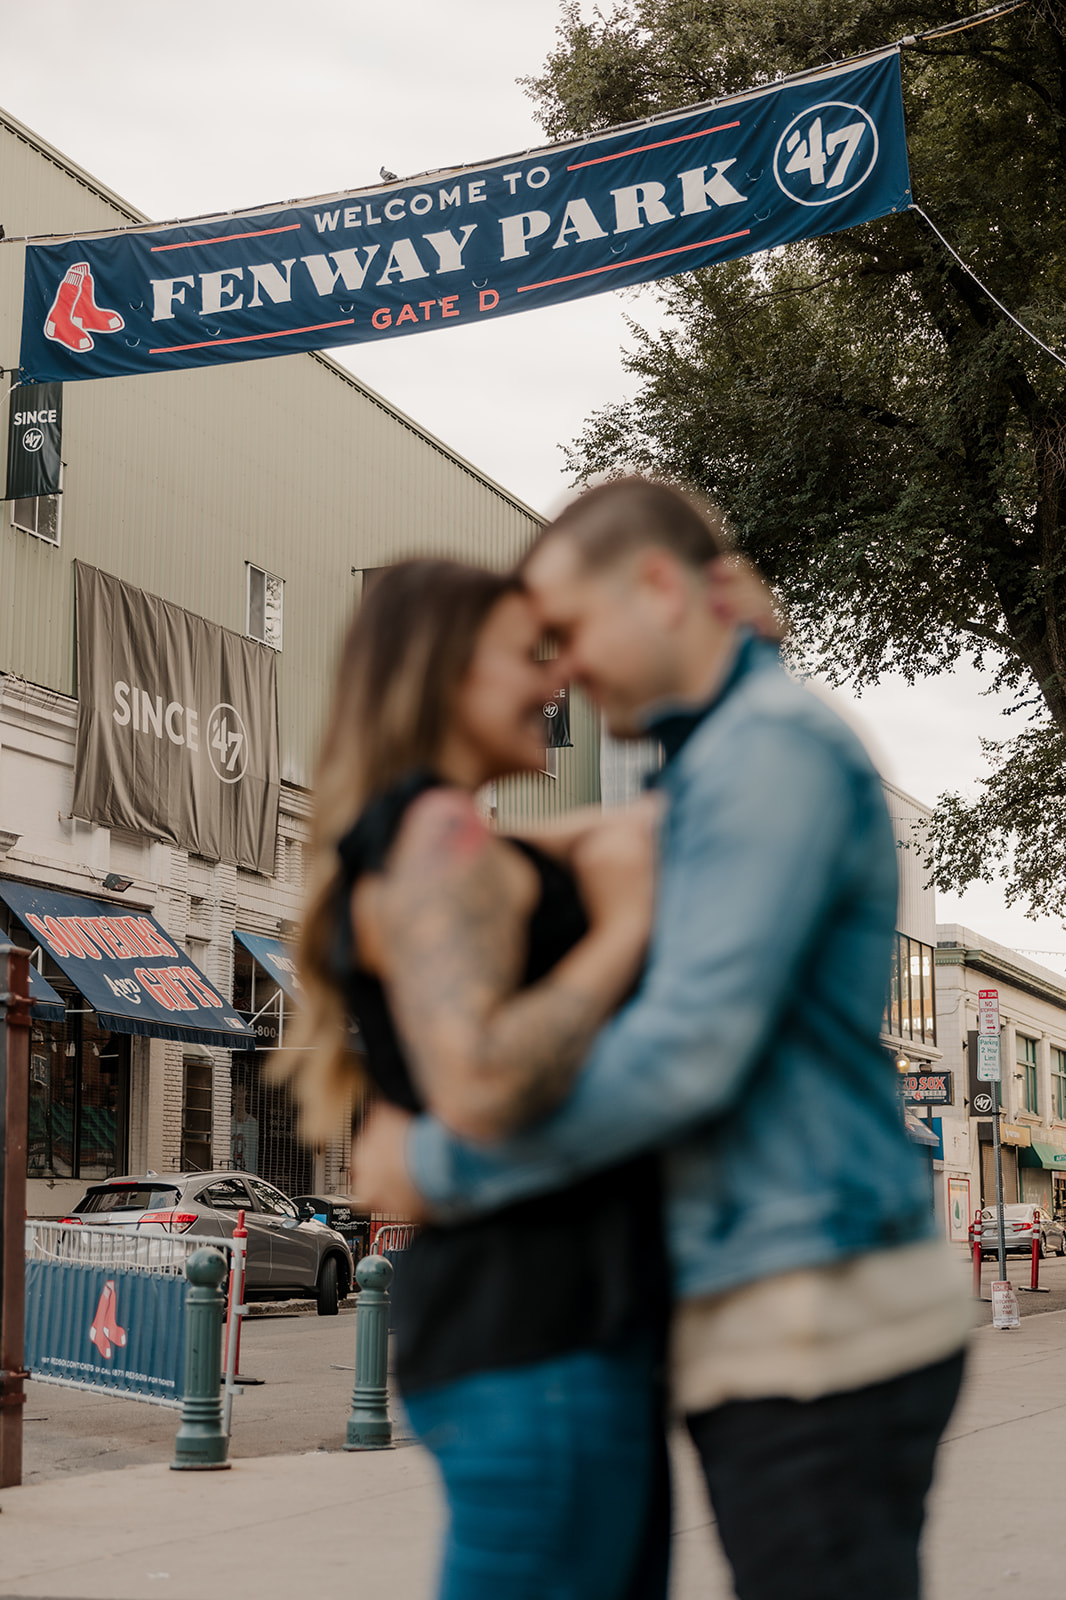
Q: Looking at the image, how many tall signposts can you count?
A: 1